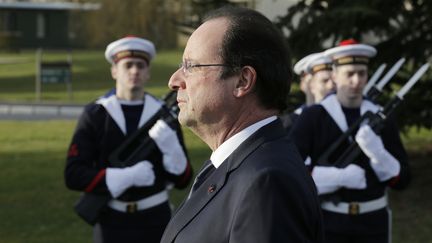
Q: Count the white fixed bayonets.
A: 3